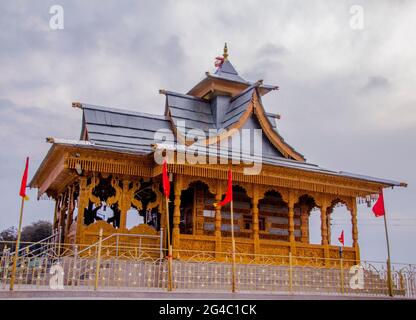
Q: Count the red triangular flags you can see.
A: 5